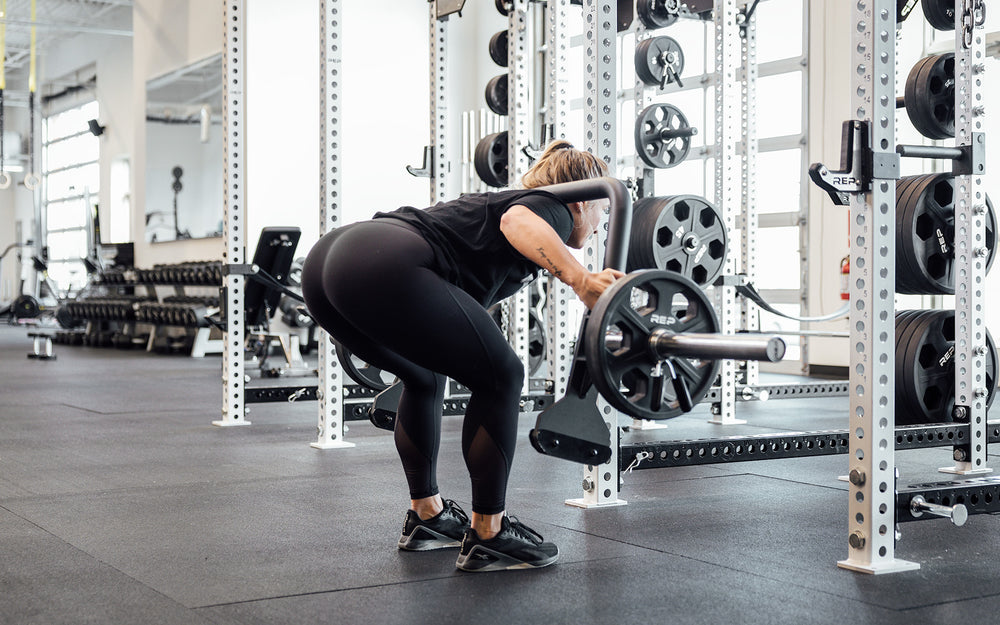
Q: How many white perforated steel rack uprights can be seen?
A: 11